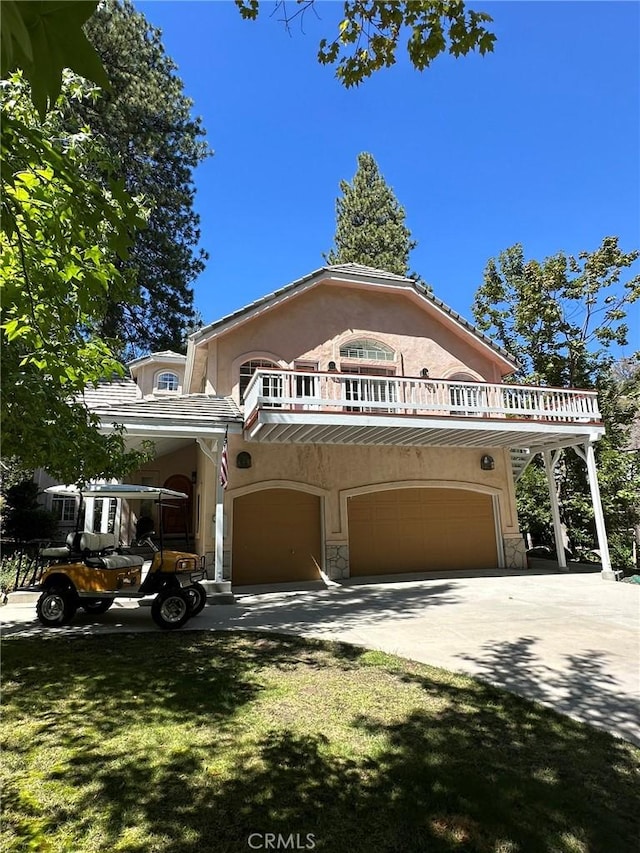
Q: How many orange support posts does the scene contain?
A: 0